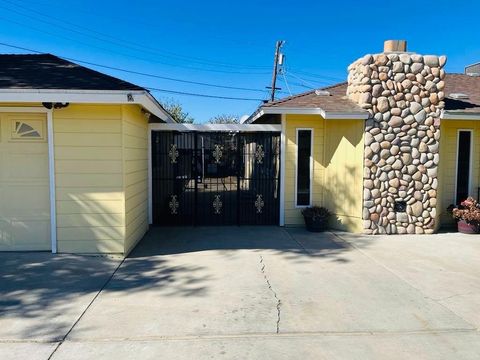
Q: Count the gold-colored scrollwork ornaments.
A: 6